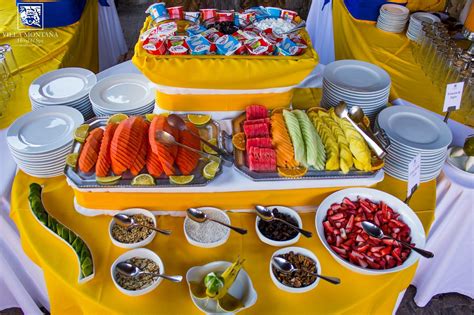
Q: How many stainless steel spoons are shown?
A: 10